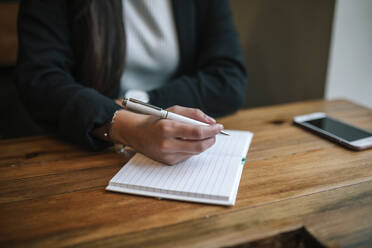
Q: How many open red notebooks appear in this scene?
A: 0